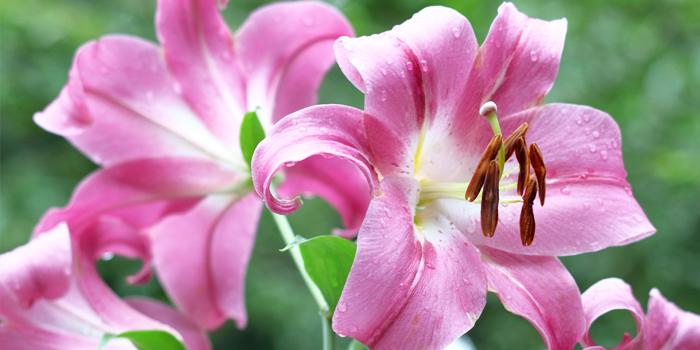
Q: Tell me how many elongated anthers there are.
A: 6